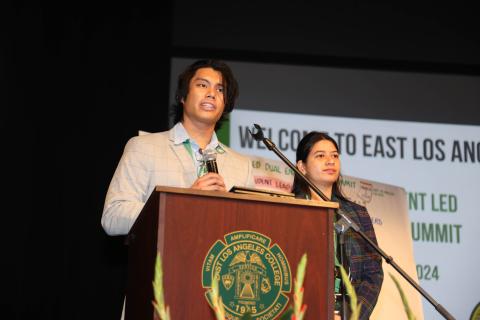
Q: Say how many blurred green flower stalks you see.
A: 5